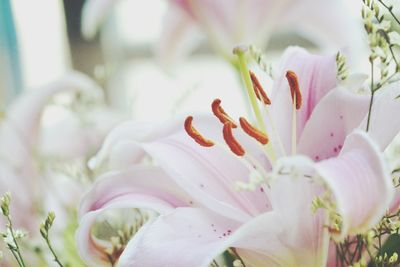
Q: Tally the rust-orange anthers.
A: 6